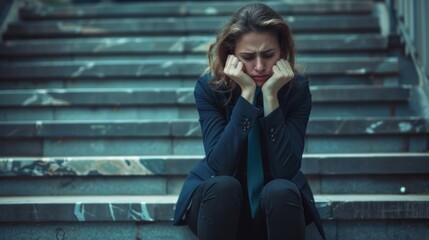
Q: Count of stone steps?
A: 8